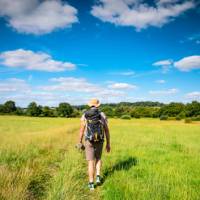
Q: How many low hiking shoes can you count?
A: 2